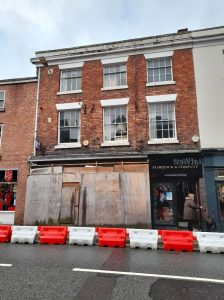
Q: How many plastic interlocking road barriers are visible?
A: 8